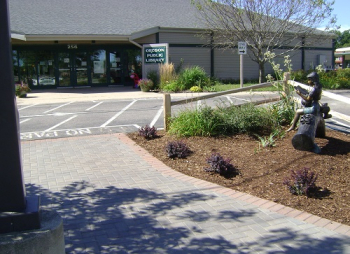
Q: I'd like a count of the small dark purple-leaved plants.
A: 4